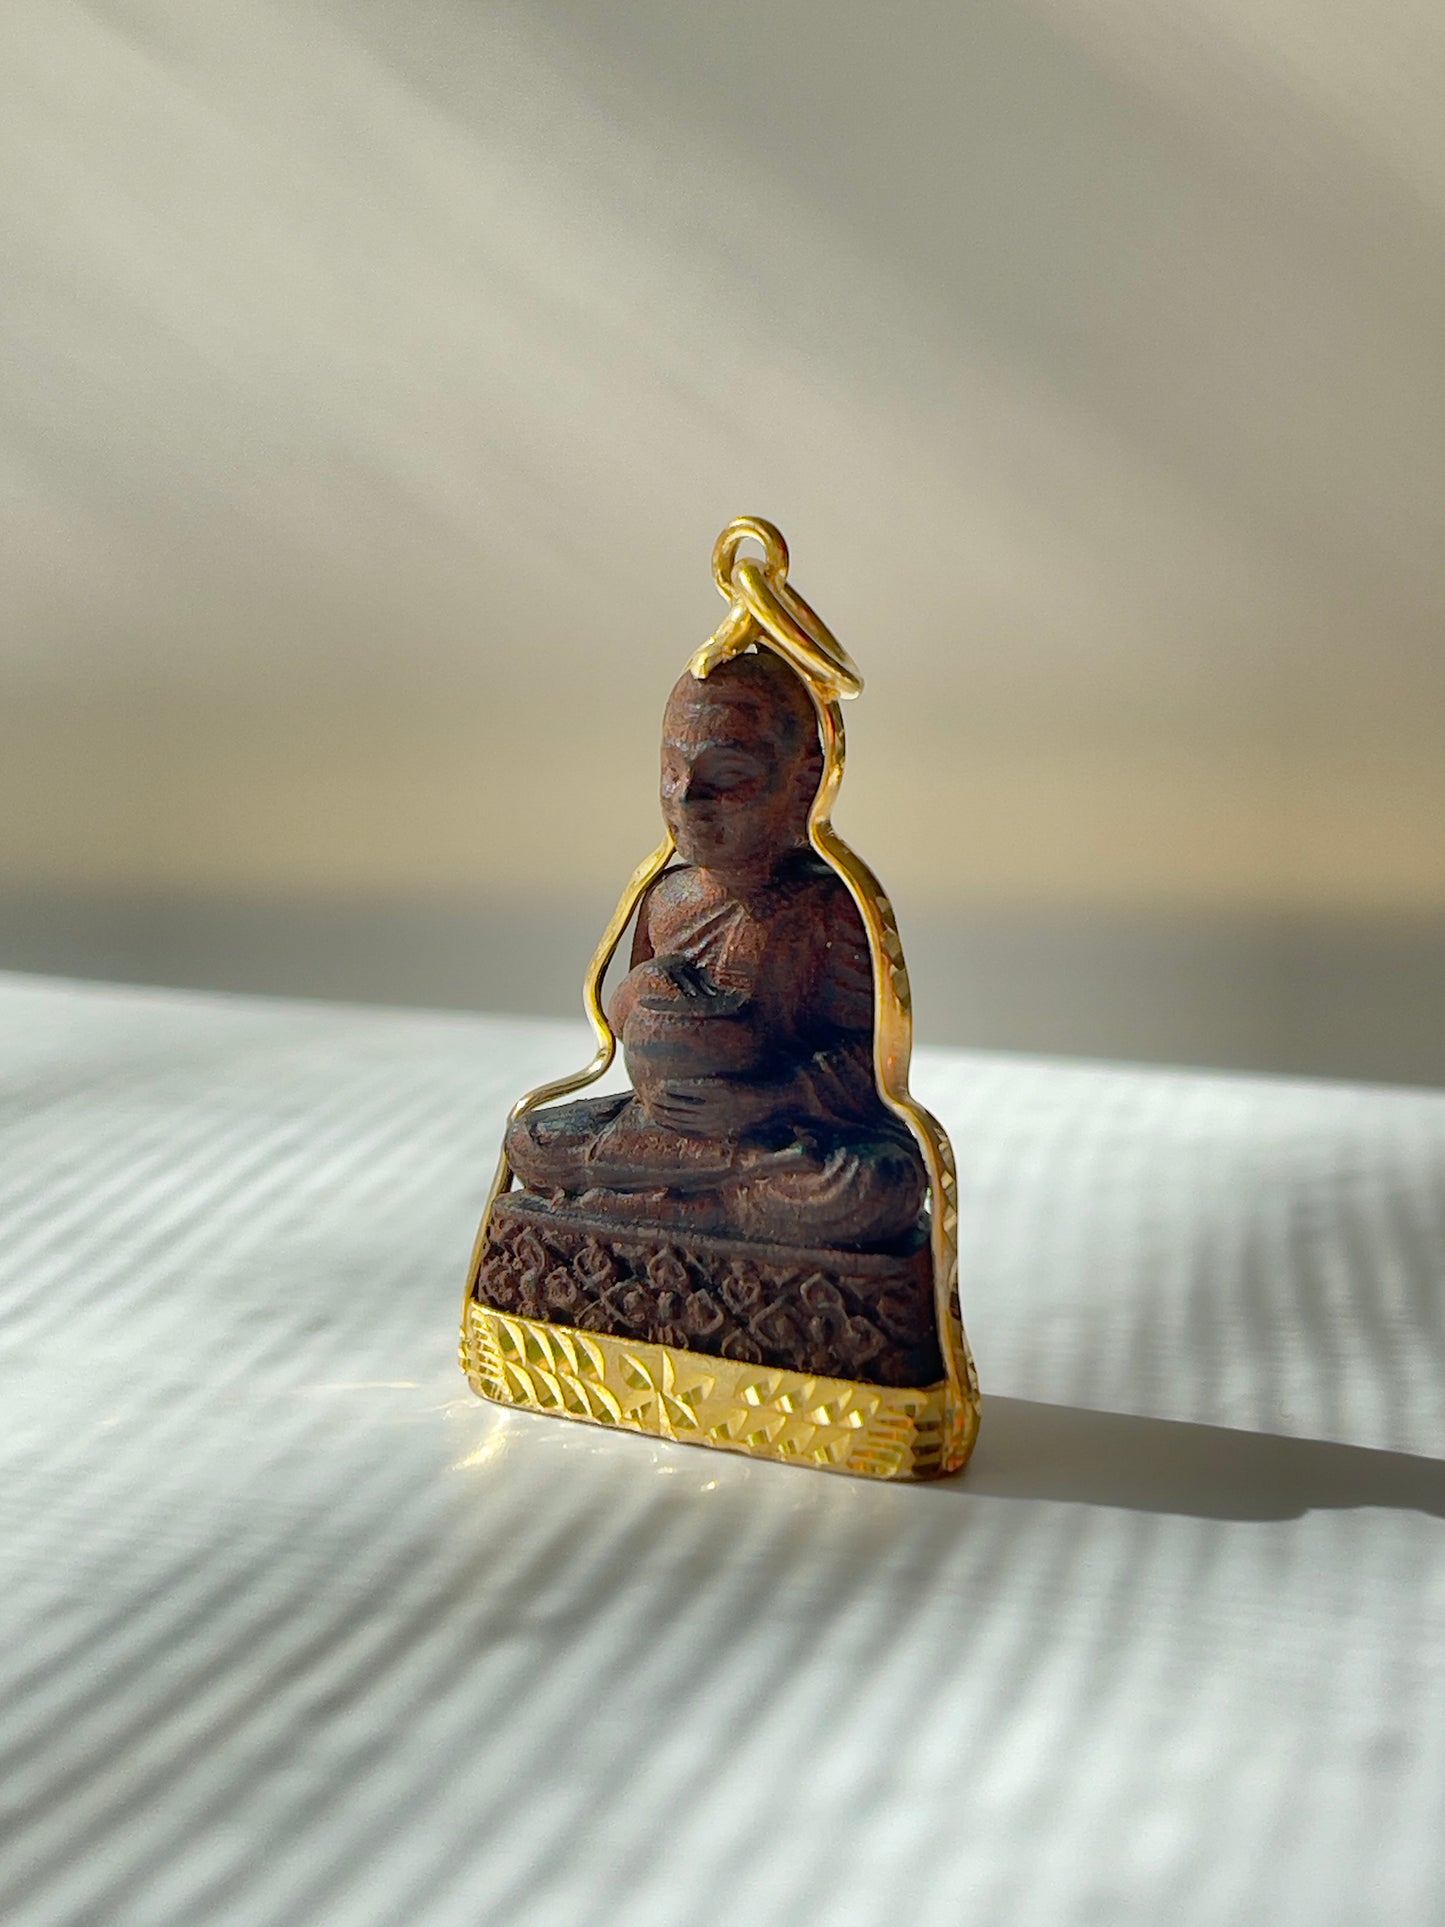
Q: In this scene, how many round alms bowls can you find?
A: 1